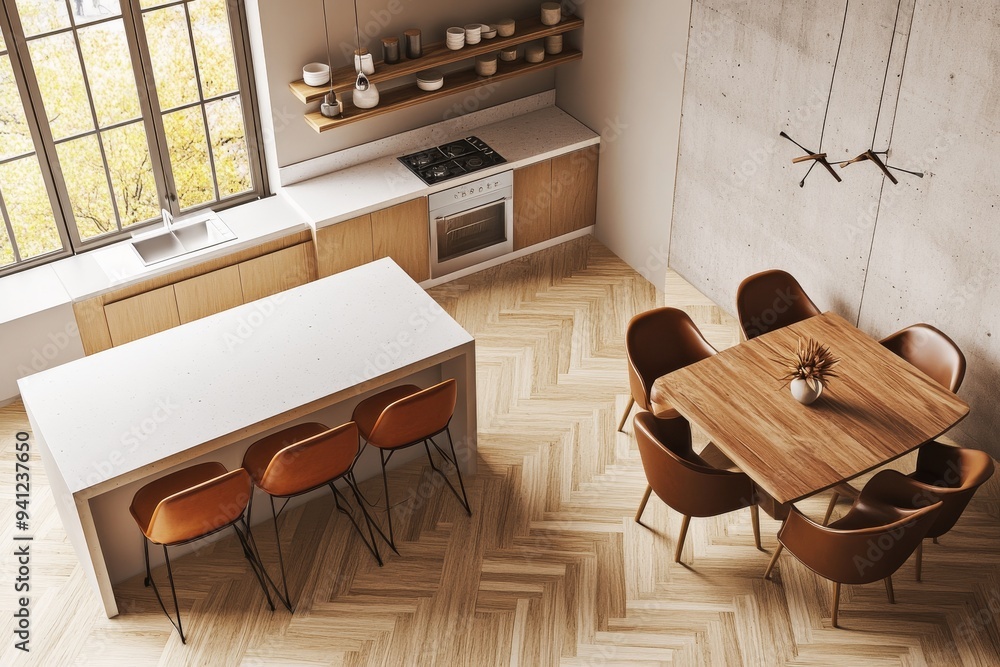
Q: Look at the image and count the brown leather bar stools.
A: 3